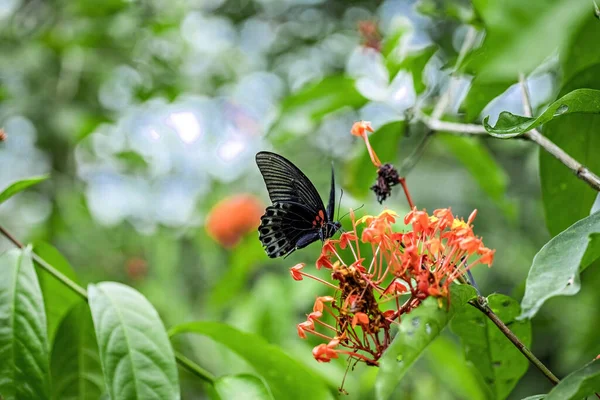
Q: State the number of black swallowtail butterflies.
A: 1